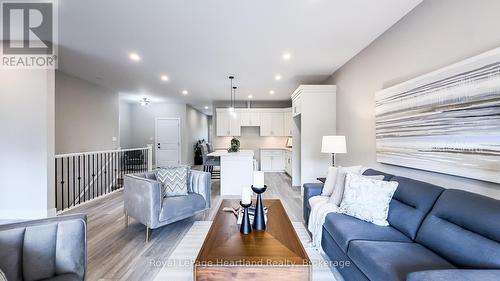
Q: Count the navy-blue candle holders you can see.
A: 2